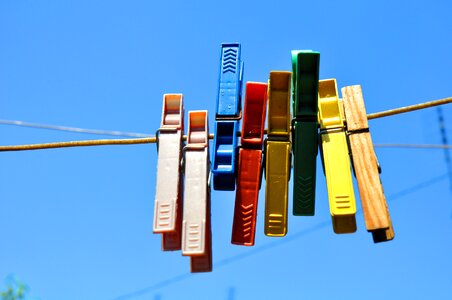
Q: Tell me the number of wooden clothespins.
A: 1